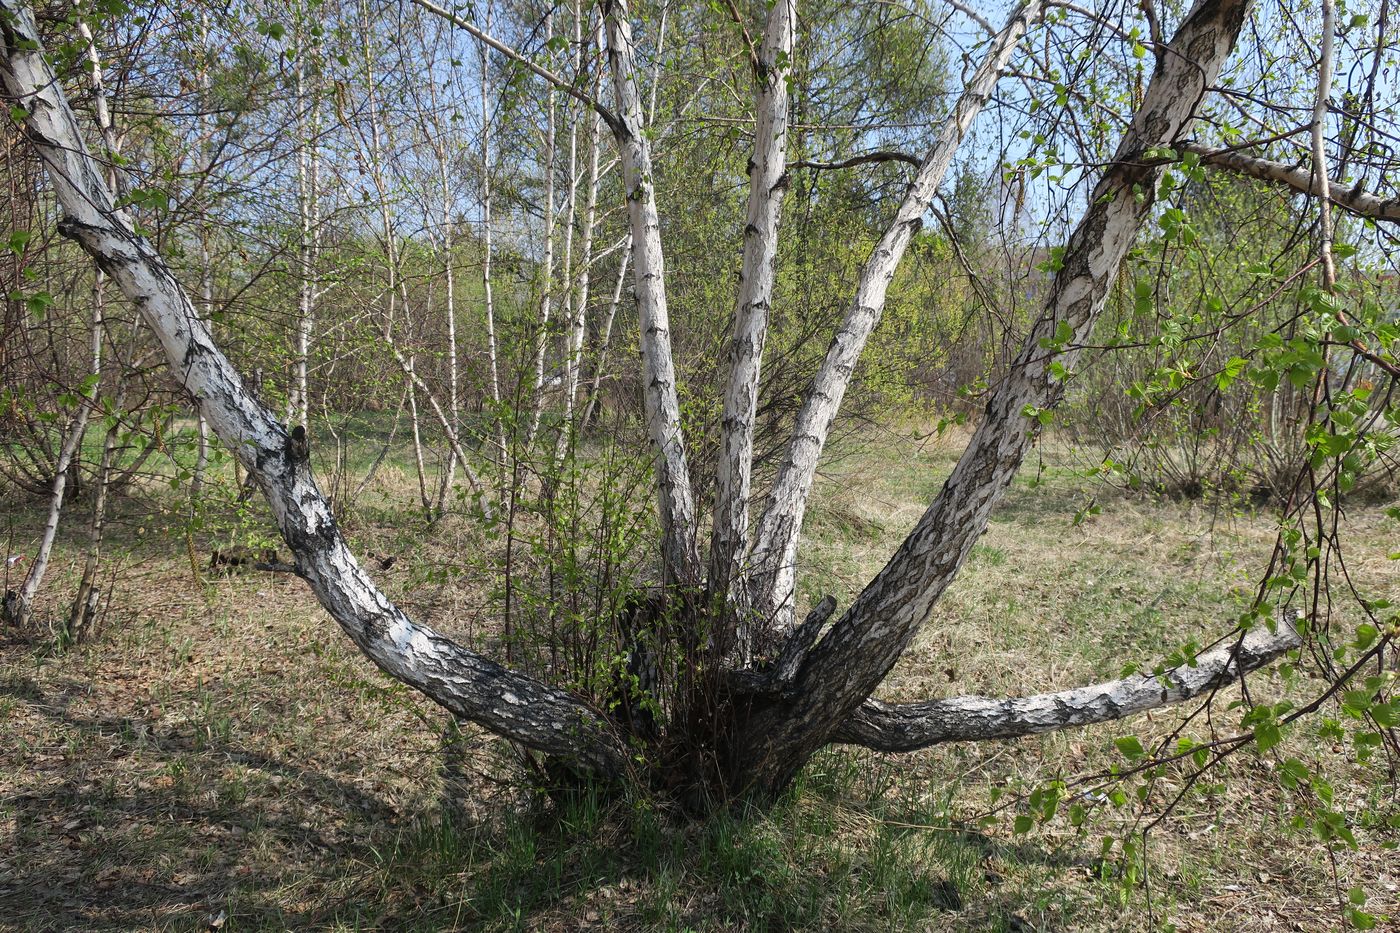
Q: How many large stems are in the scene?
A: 6